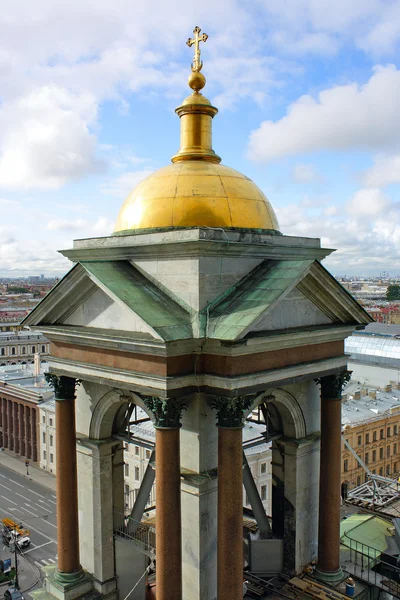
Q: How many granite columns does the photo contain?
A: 4